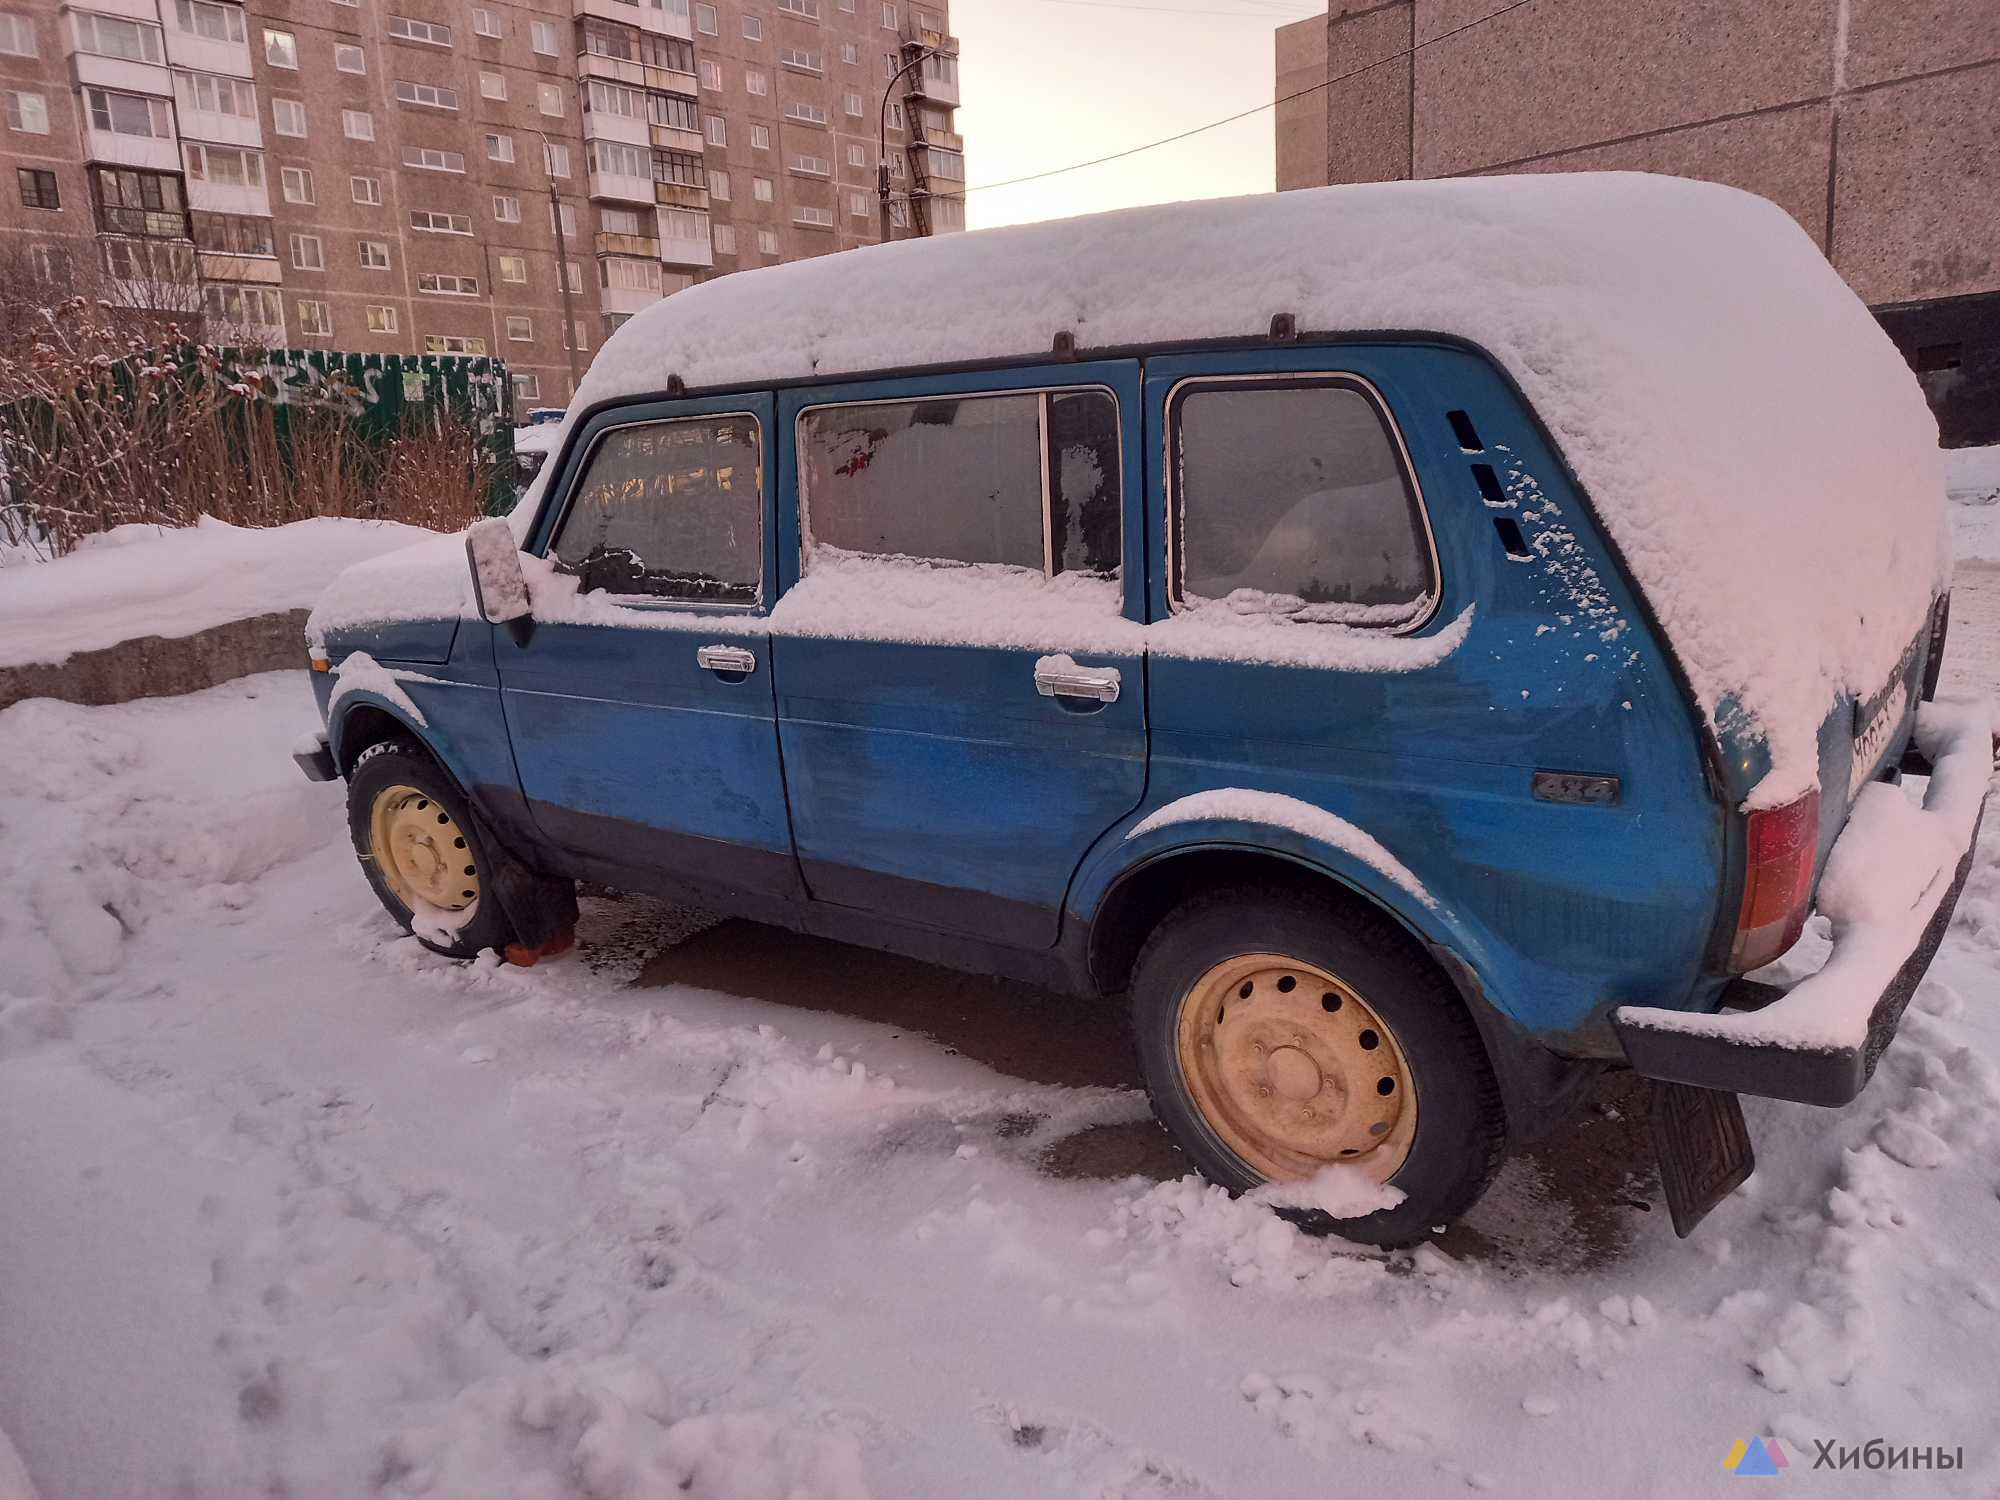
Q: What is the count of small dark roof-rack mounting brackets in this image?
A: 3